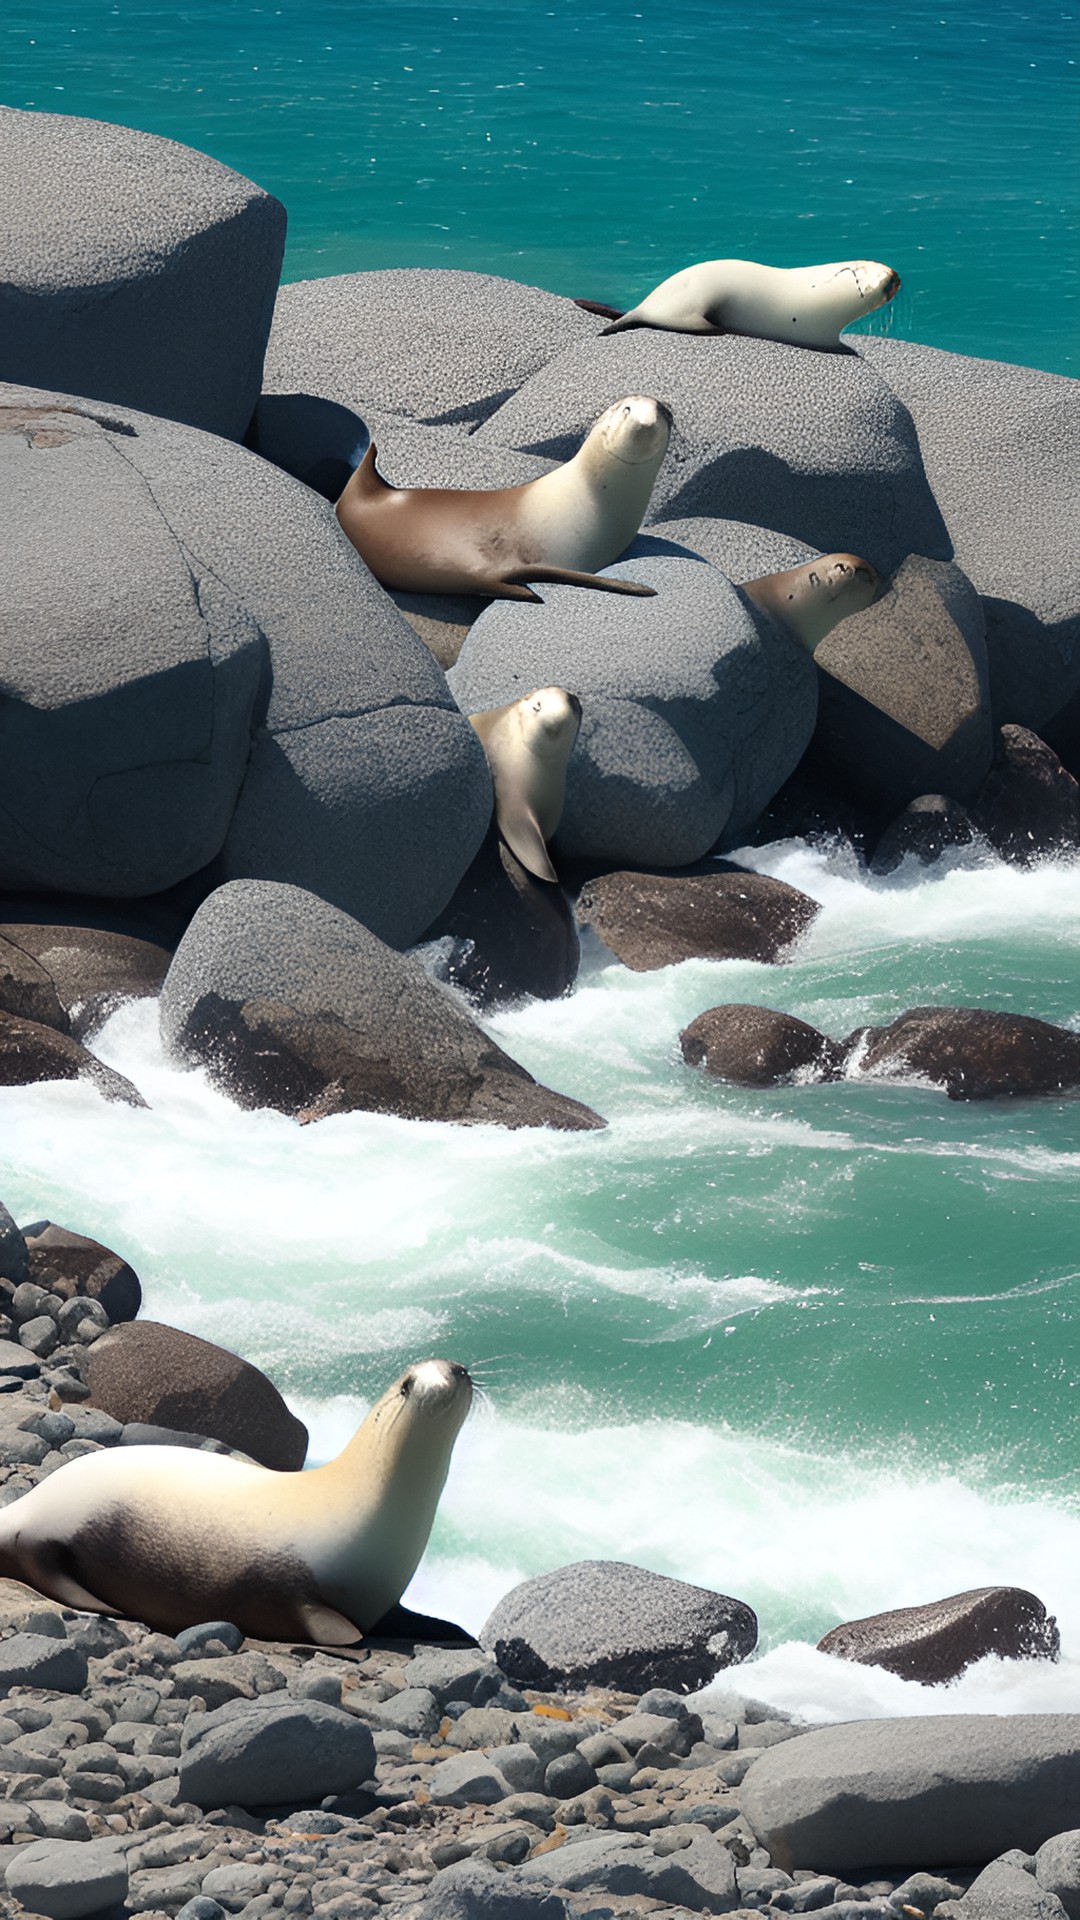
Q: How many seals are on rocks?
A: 5